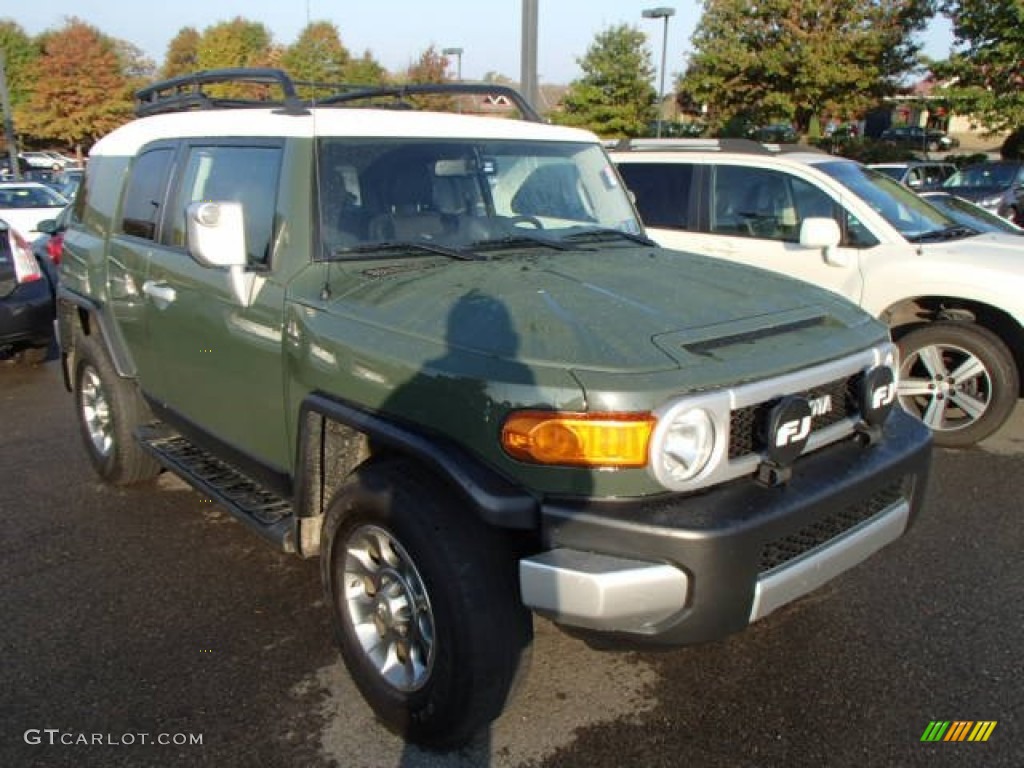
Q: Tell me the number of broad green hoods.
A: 1